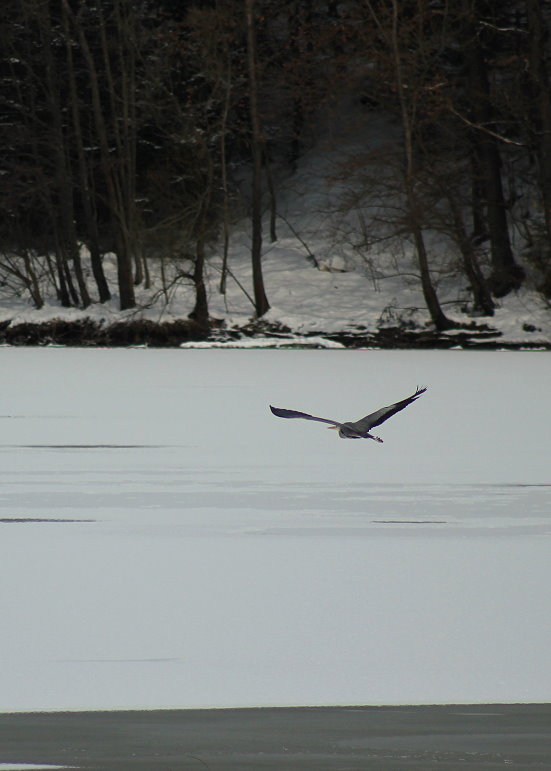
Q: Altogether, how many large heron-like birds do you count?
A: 1